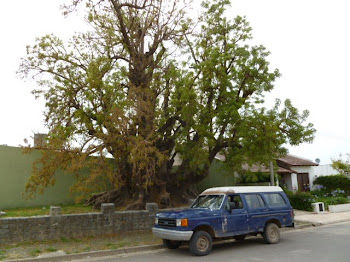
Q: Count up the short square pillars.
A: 3